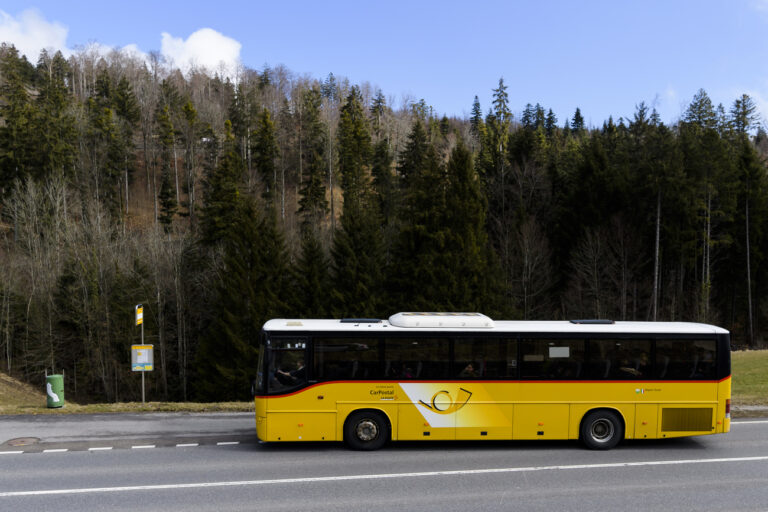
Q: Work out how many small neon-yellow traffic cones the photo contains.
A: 0